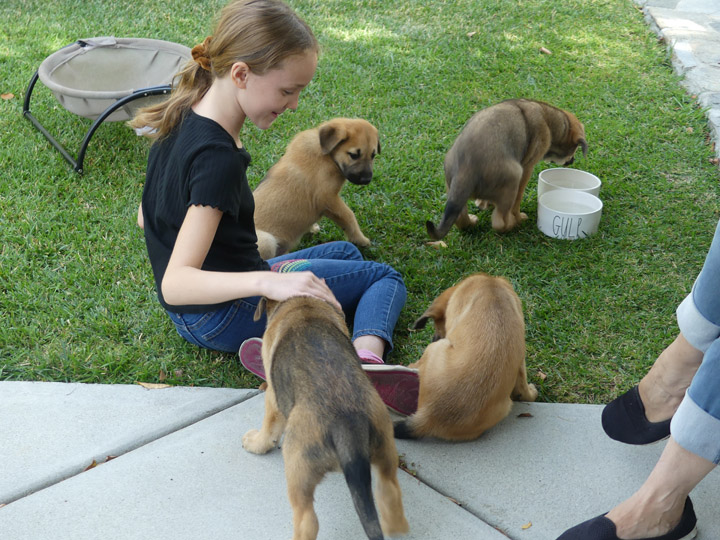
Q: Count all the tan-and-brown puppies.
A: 4